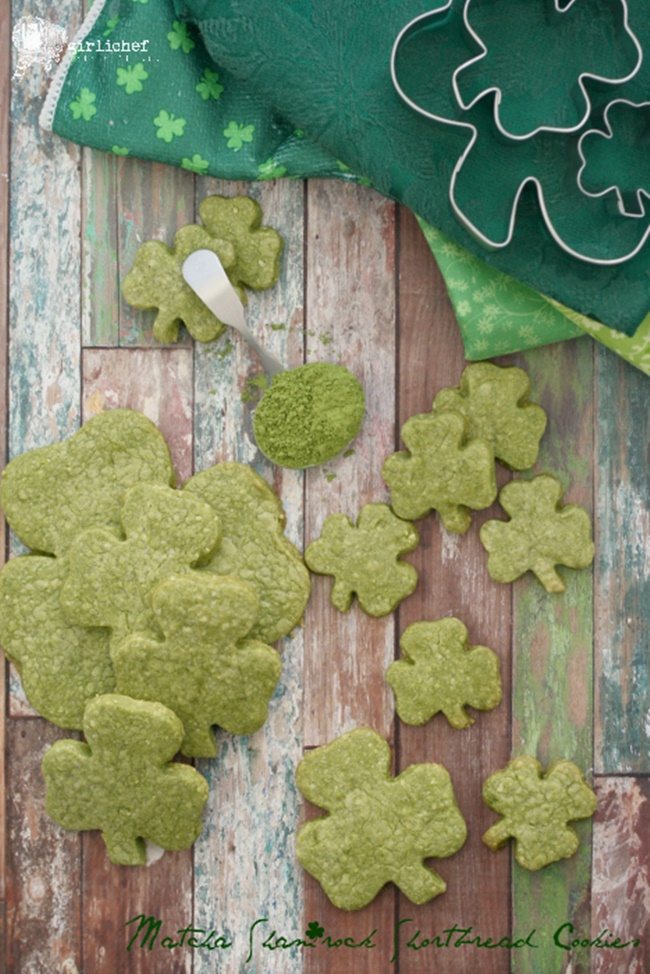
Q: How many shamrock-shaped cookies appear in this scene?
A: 13